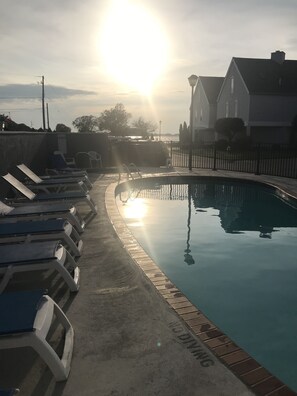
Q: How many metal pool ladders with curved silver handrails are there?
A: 1